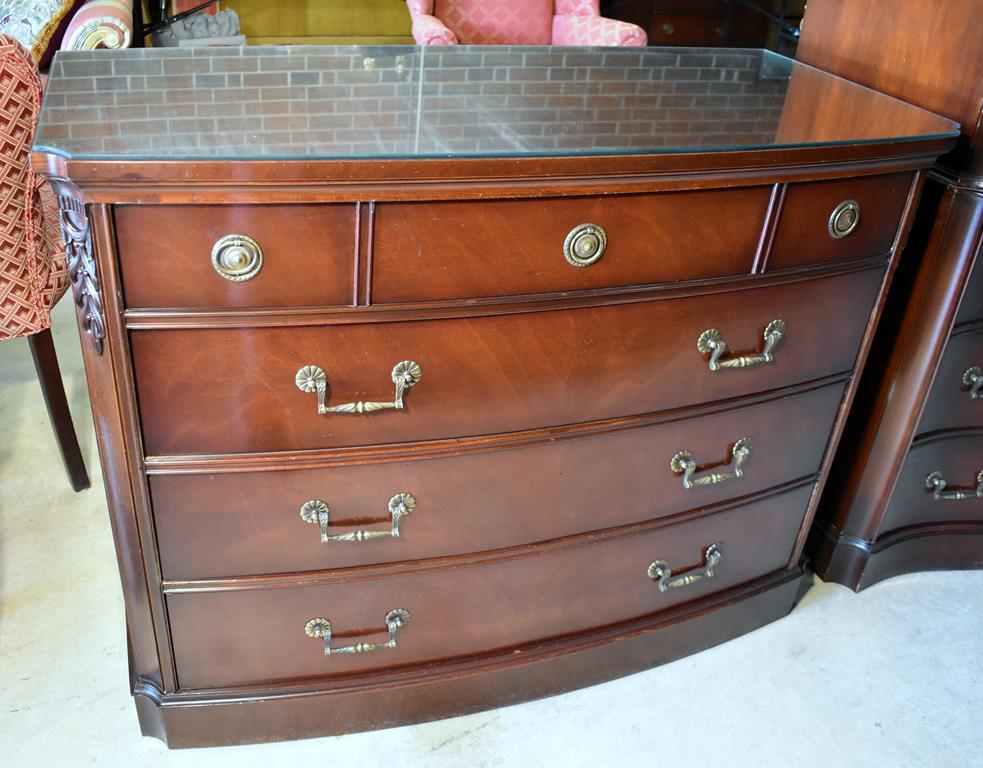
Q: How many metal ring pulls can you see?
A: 3